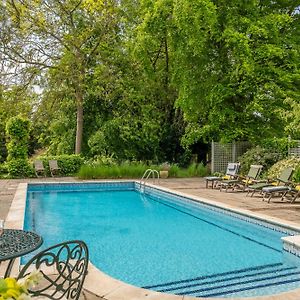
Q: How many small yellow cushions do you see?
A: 4